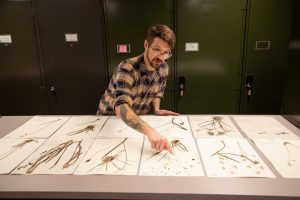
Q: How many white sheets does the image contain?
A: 12